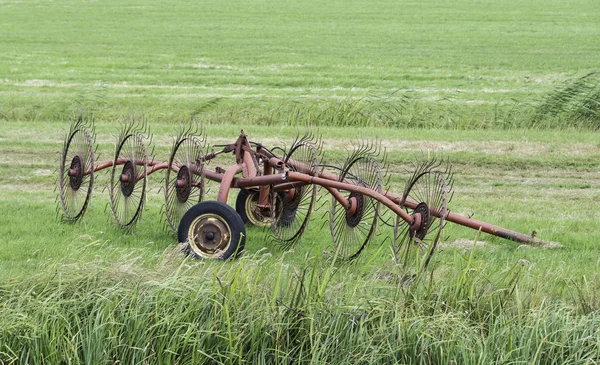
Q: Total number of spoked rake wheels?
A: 6